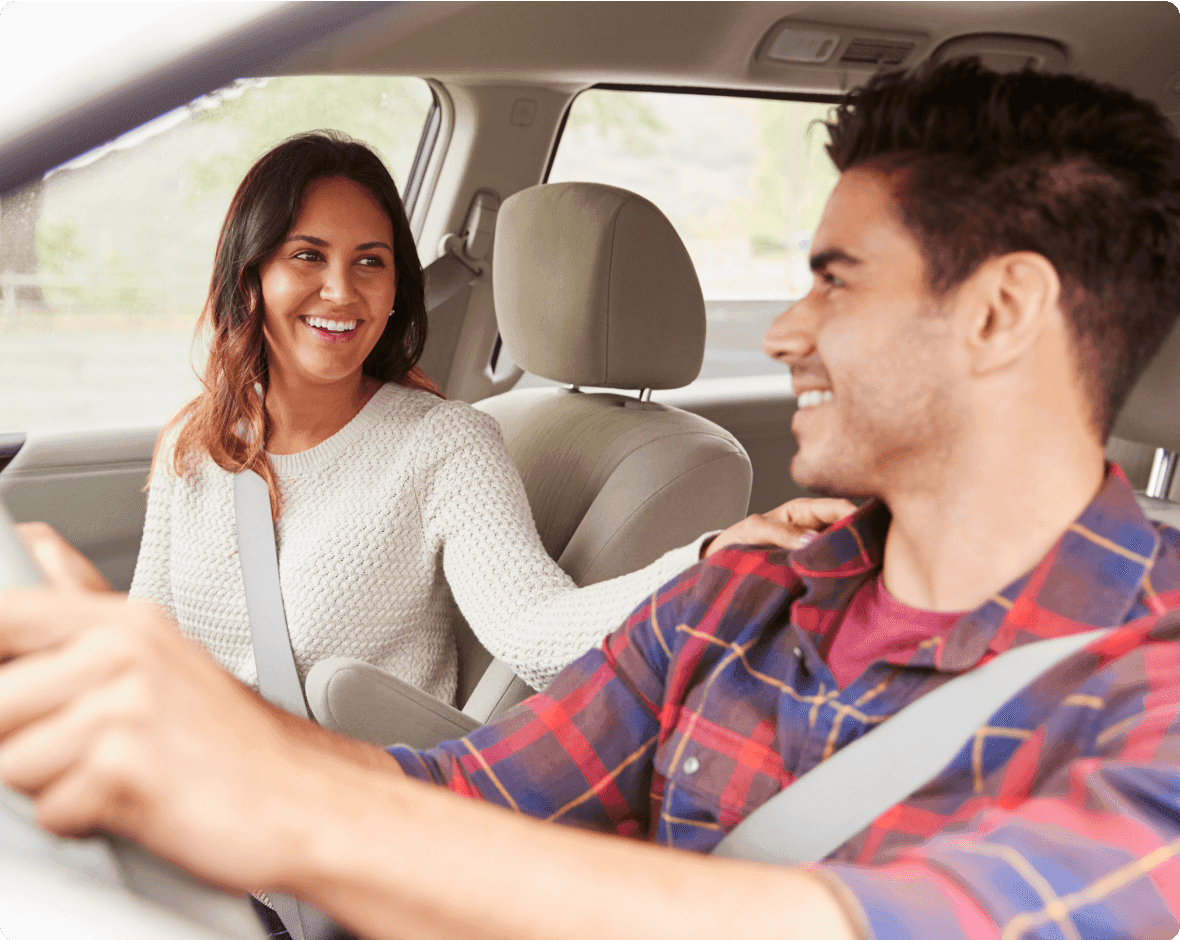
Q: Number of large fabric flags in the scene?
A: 0